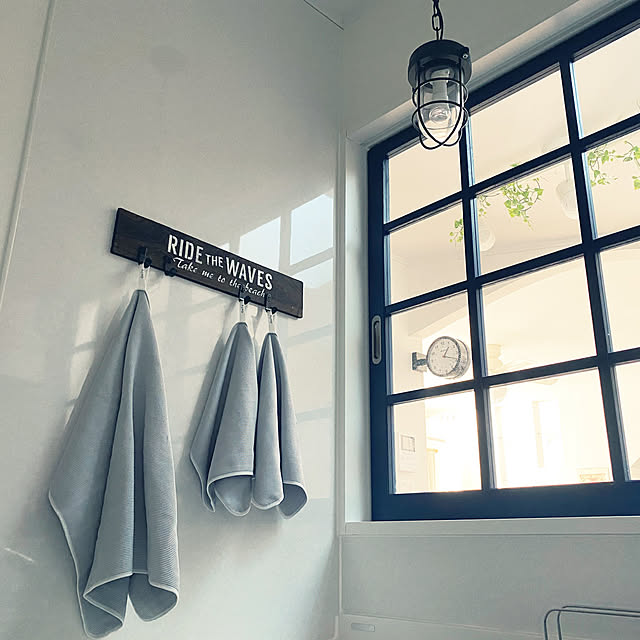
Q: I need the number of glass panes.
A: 12